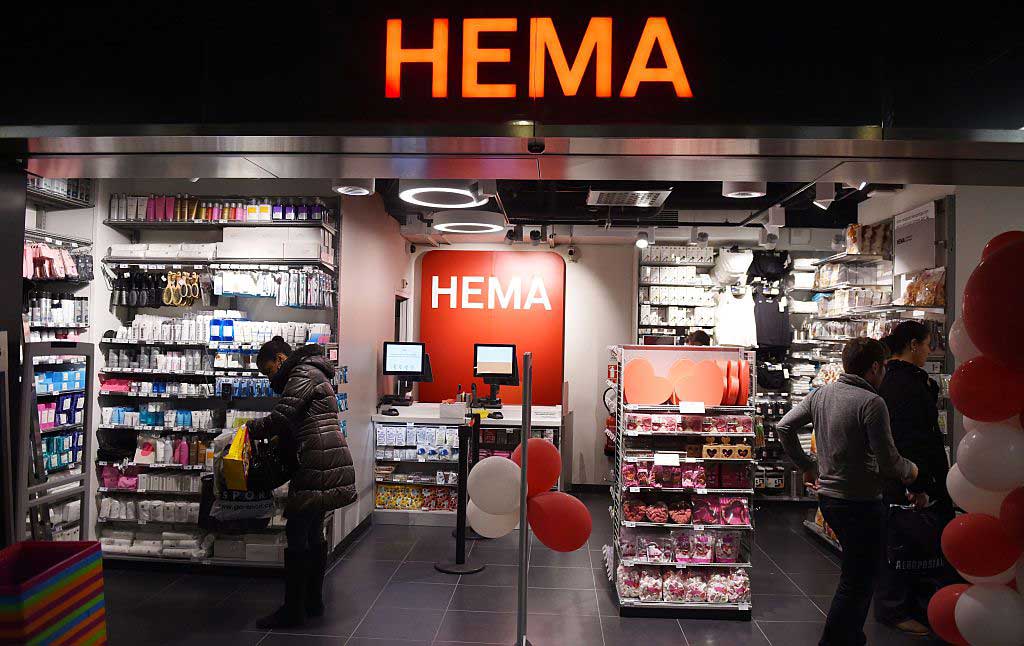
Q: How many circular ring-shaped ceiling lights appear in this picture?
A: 2